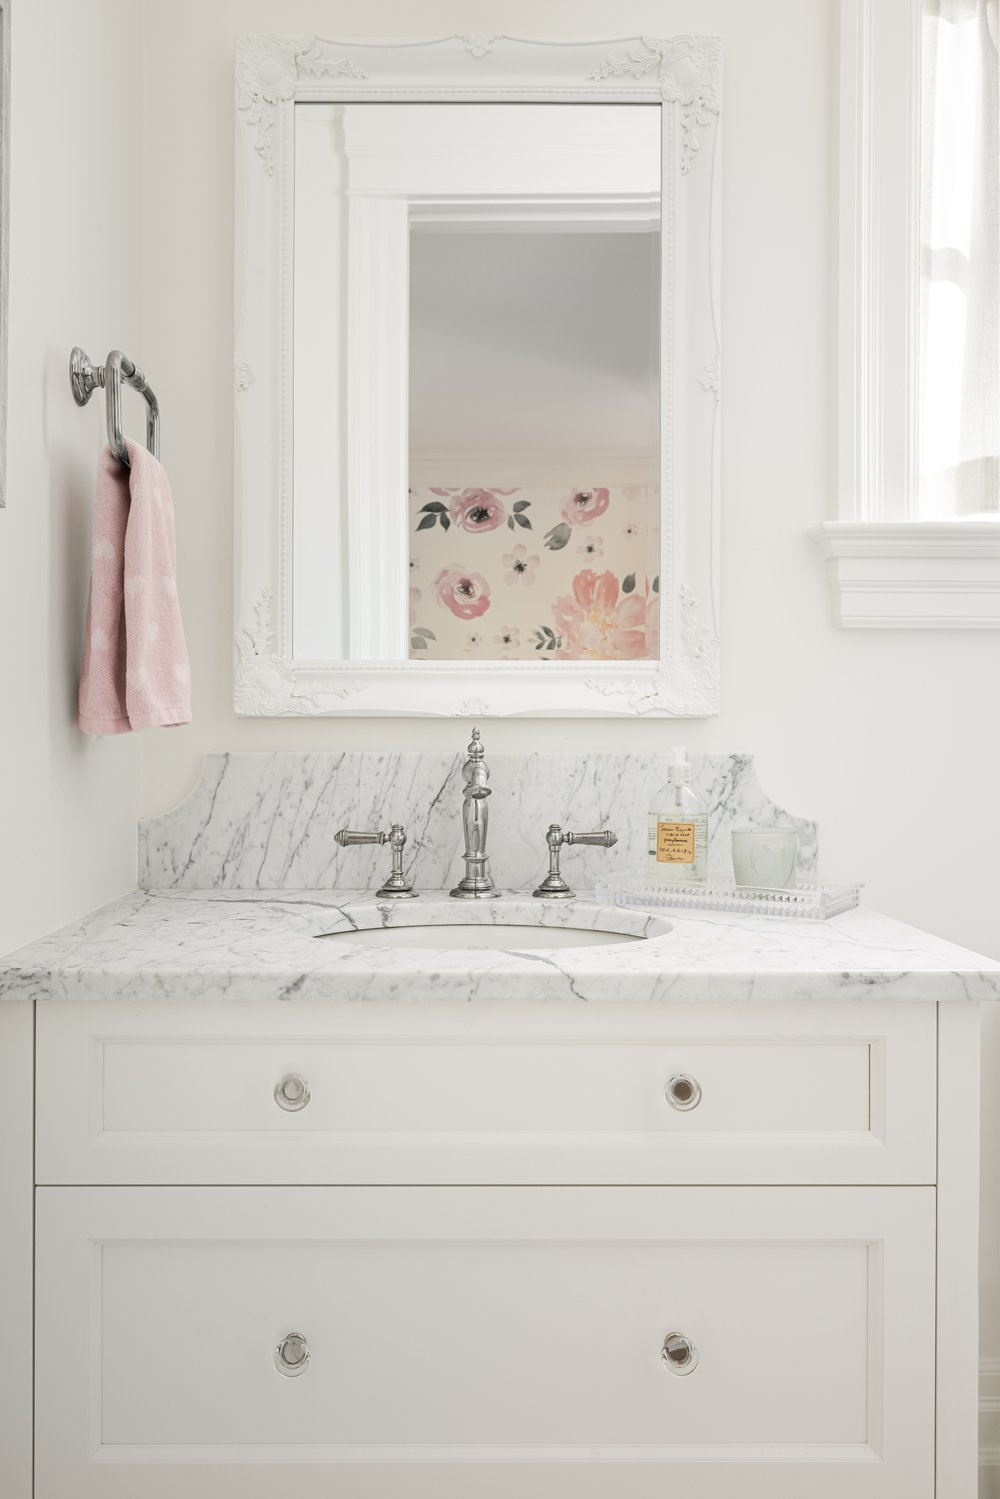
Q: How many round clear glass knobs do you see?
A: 4